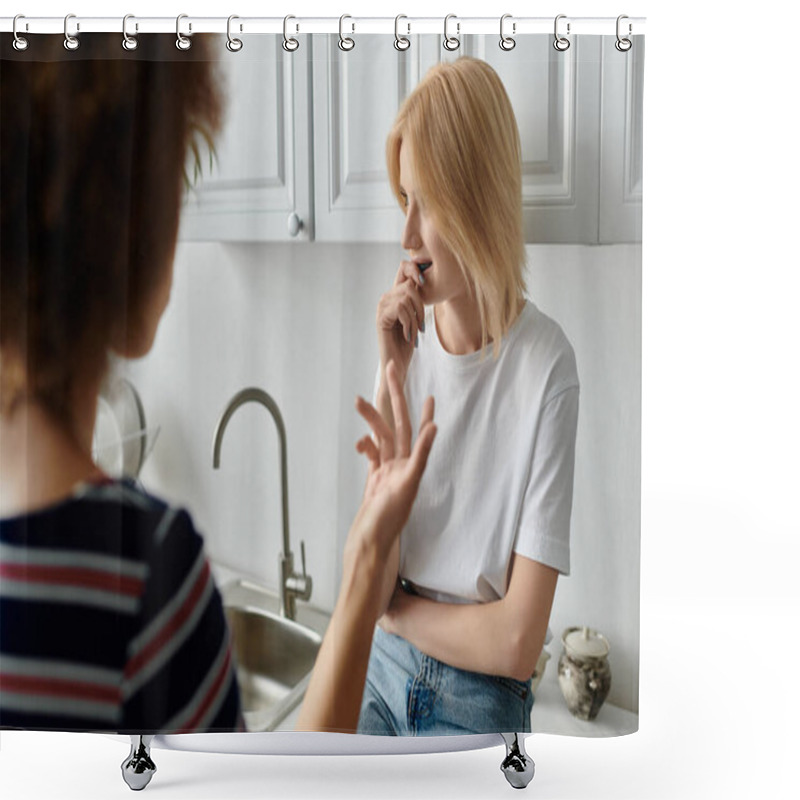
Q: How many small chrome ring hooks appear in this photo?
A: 12